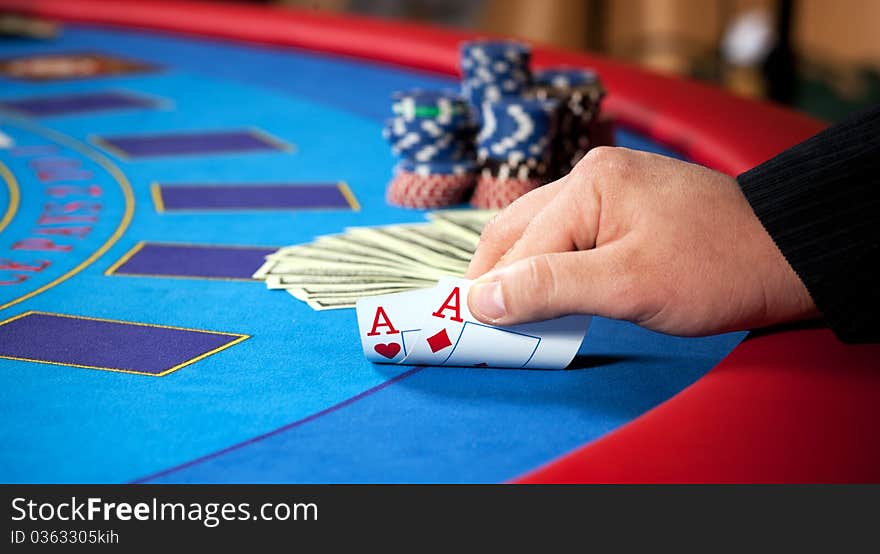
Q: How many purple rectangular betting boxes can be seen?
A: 5